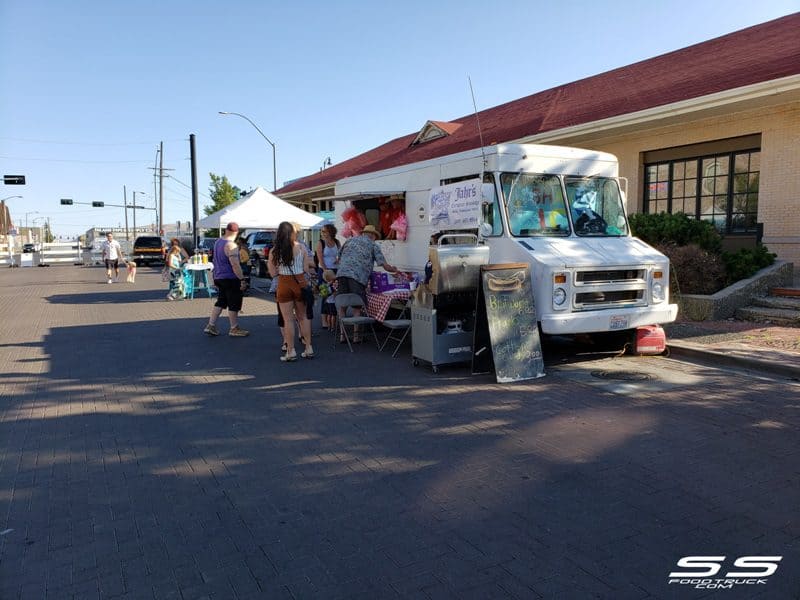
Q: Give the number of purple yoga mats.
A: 0